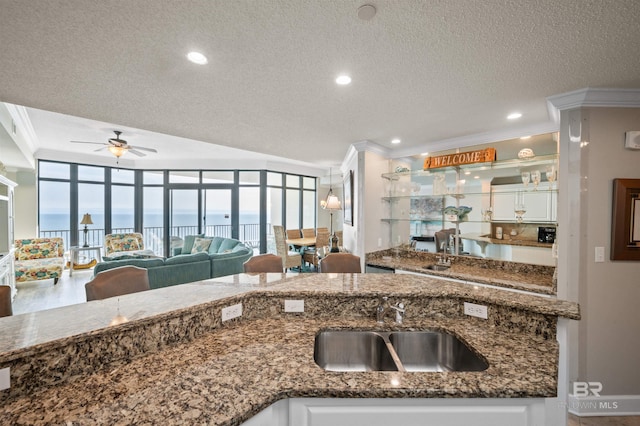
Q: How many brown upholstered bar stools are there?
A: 4